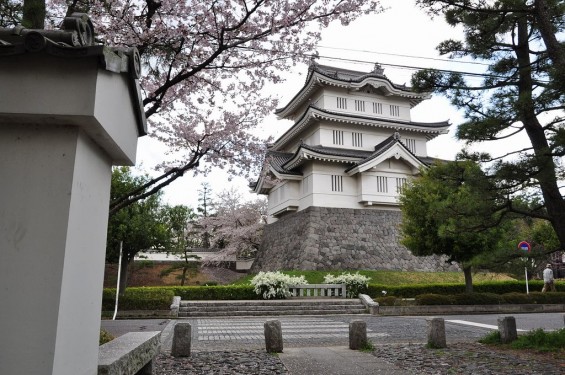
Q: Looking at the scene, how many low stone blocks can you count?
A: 5